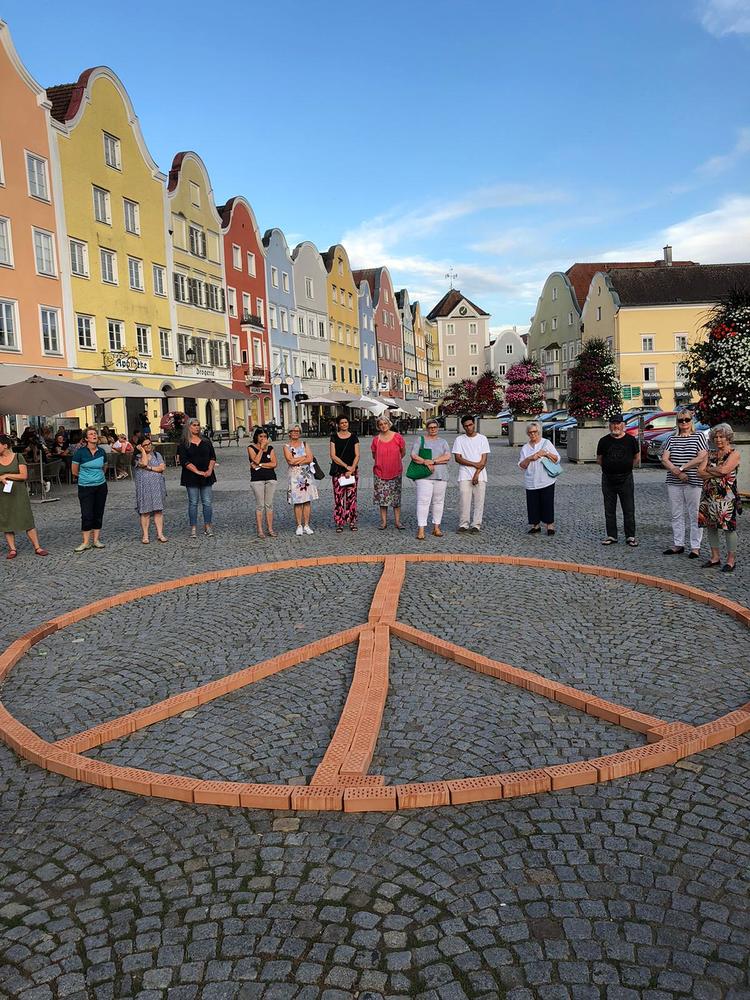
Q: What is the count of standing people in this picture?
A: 14